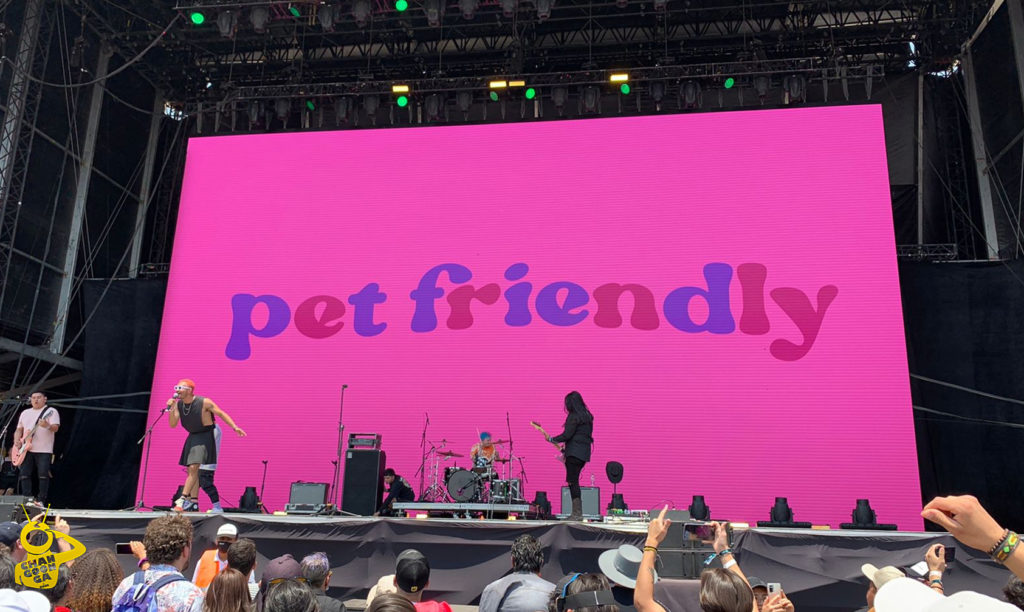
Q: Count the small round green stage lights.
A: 9